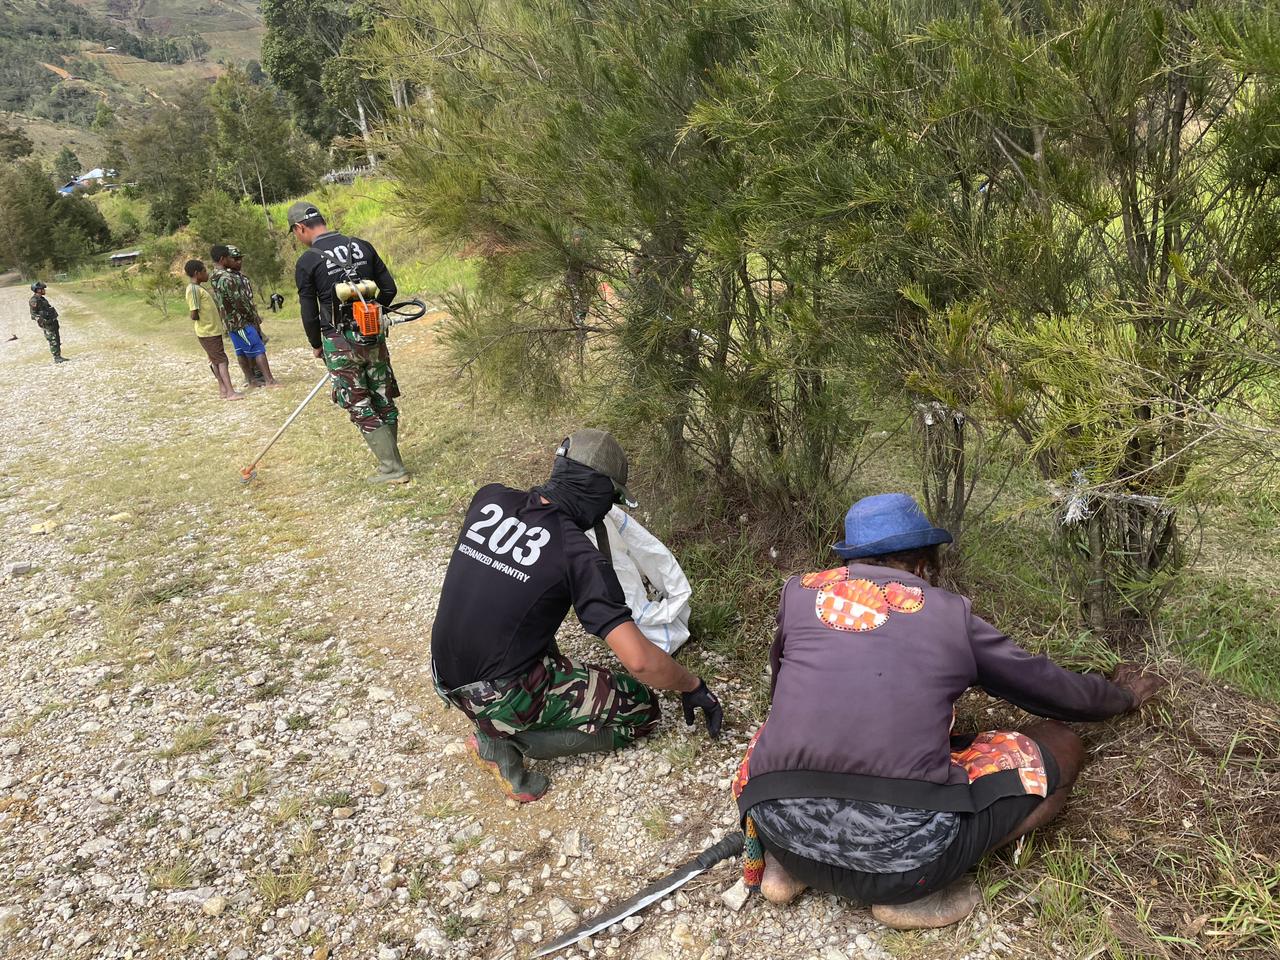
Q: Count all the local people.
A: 4